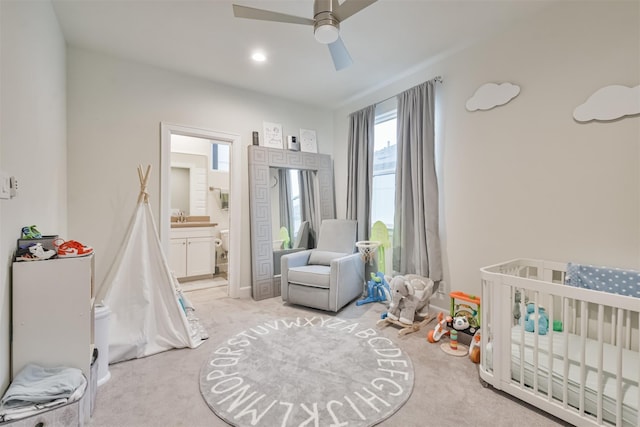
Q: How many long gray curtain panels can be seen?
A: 2